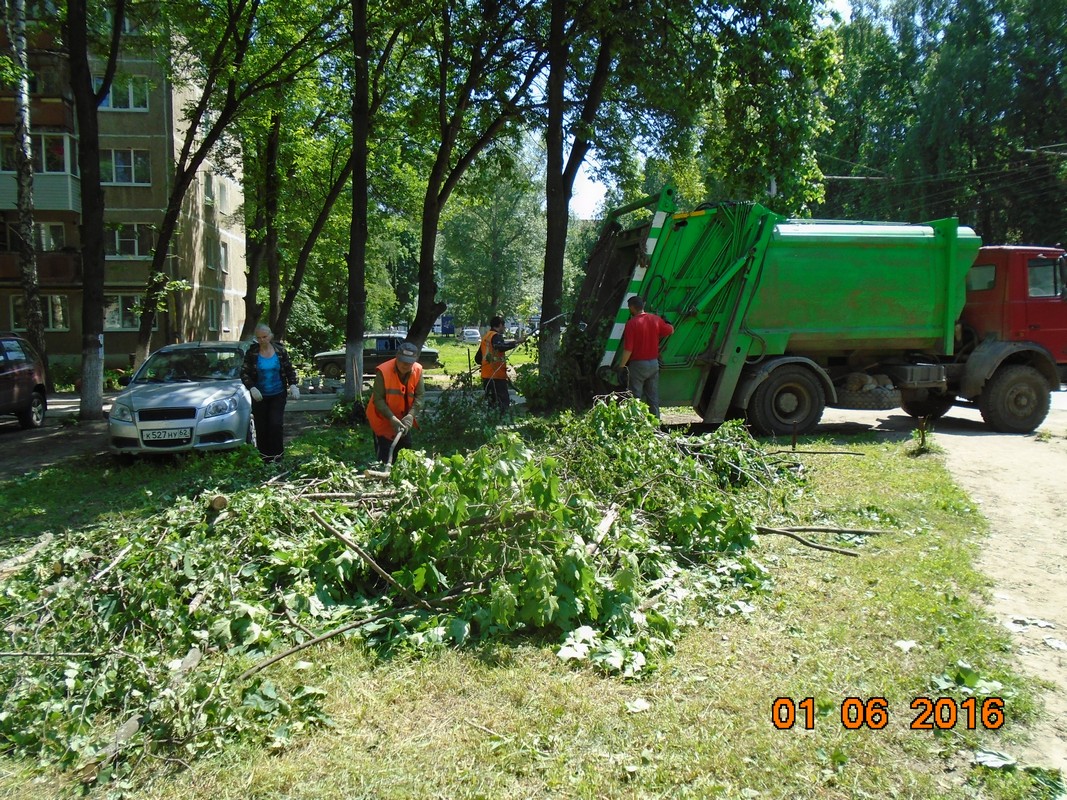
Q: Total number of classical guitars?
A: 0